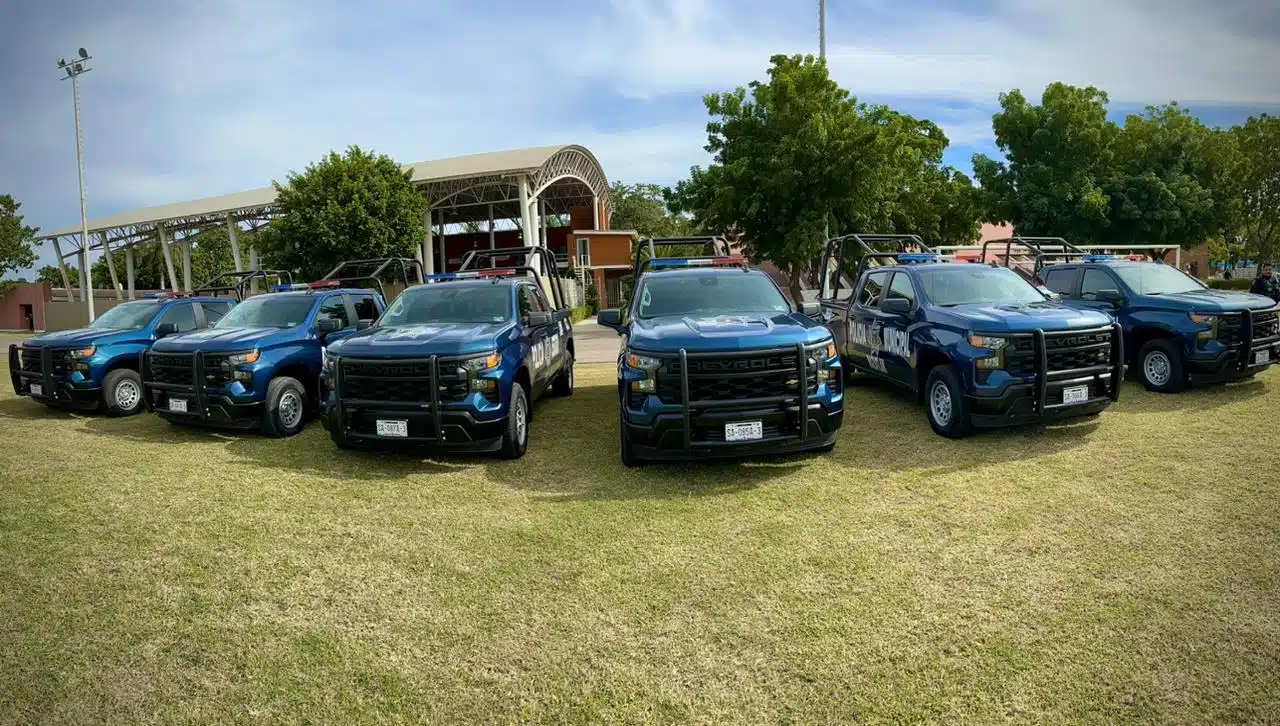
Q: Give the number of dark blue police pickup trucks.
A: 6